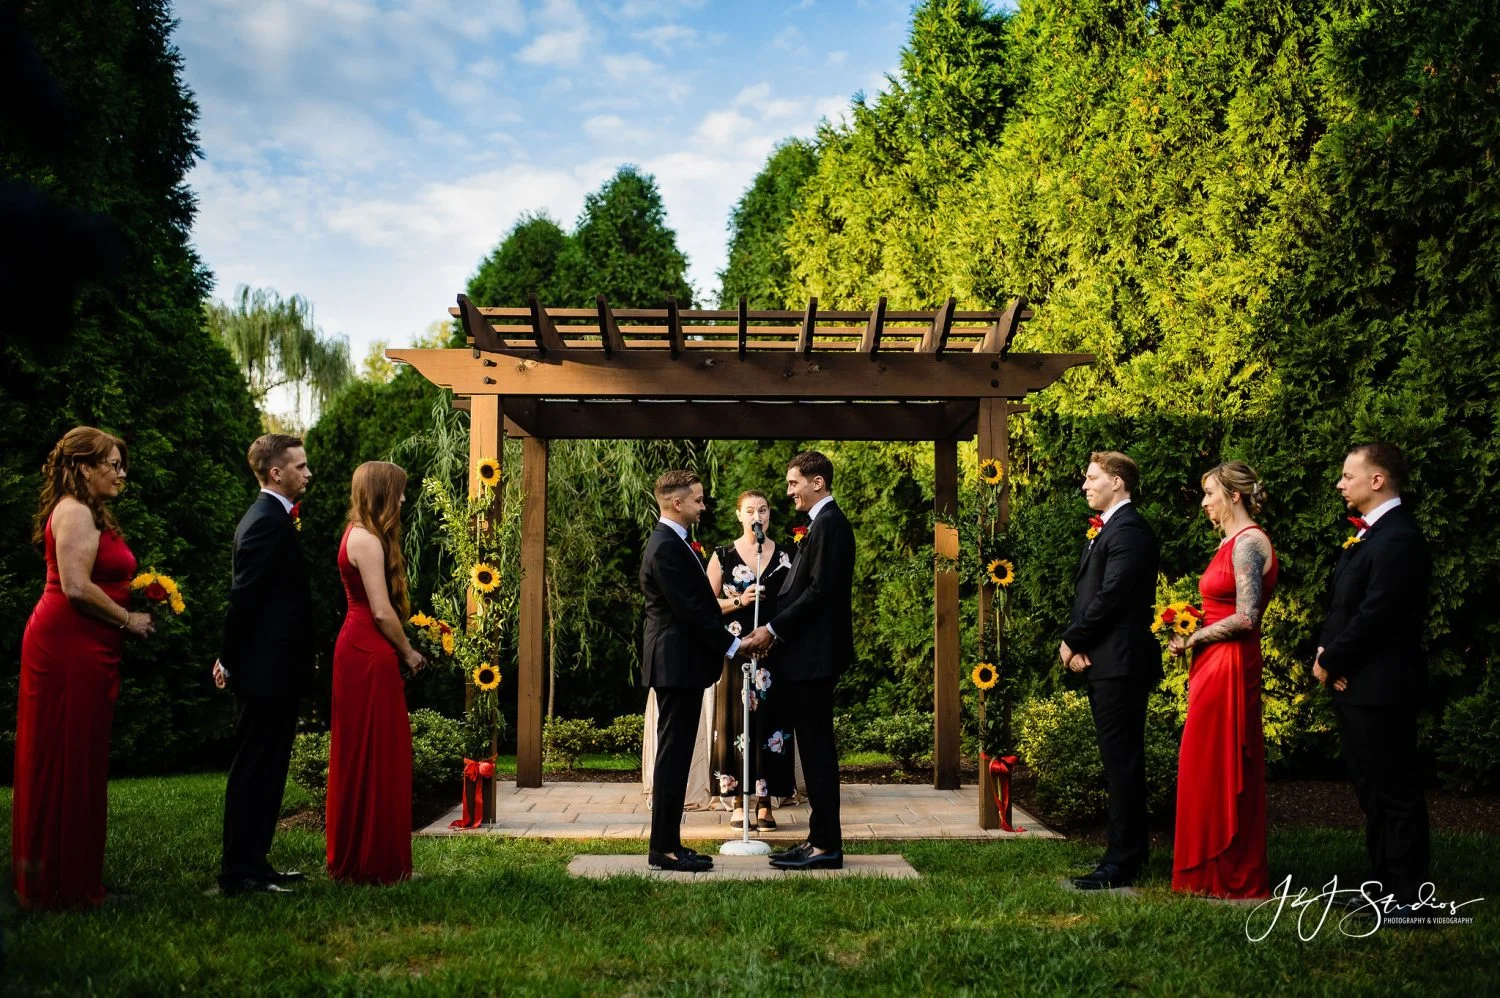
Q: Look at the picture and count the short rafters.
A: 9